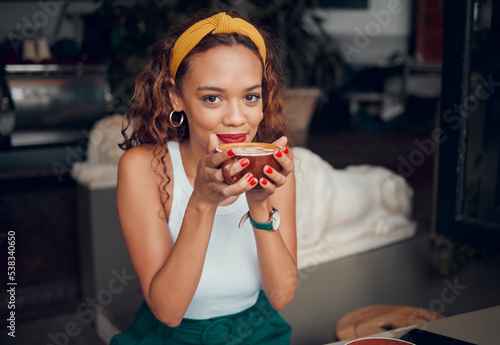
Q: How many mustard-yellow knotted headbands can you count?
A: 1